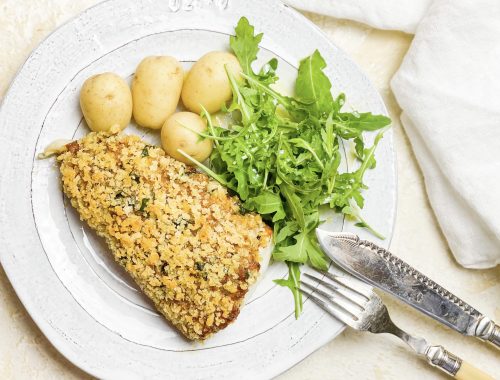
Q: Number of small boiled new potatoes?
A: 4